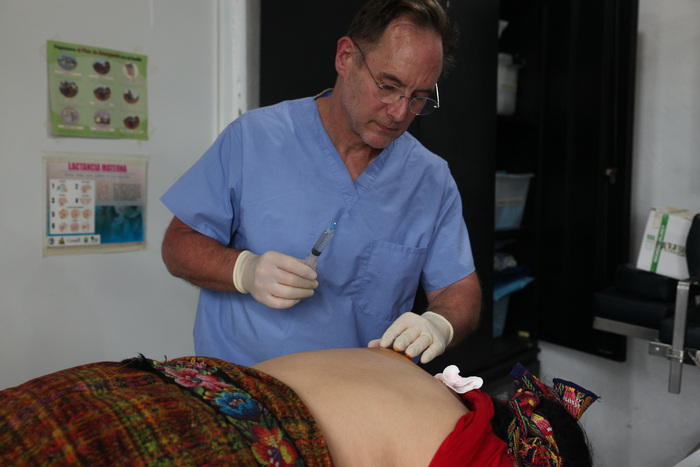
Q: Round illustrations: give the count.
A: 9